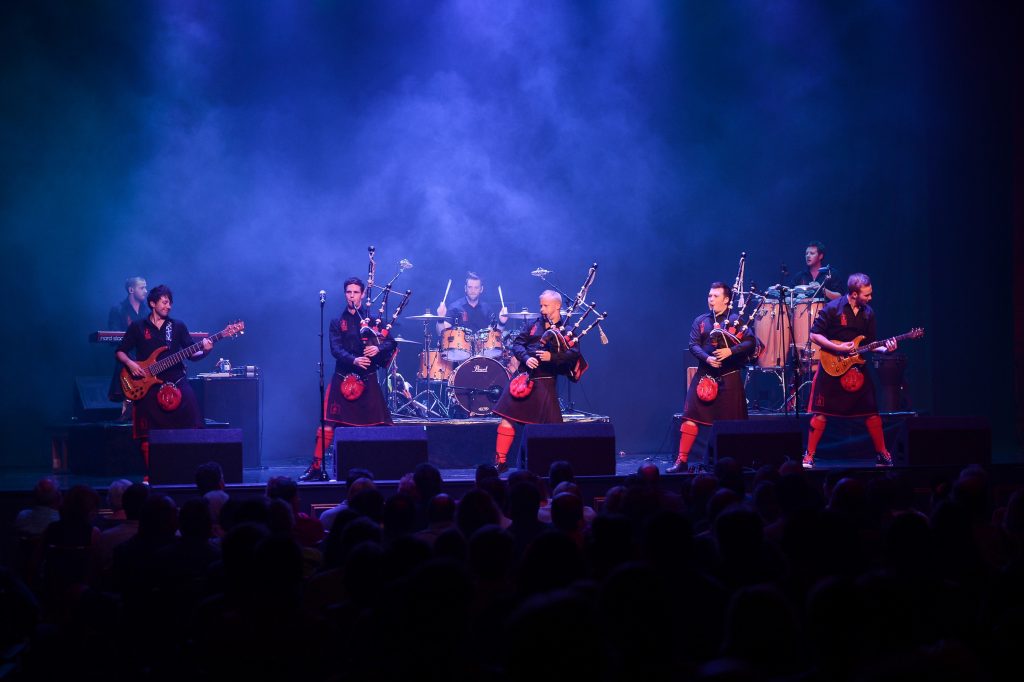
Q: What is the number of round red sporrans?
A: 5